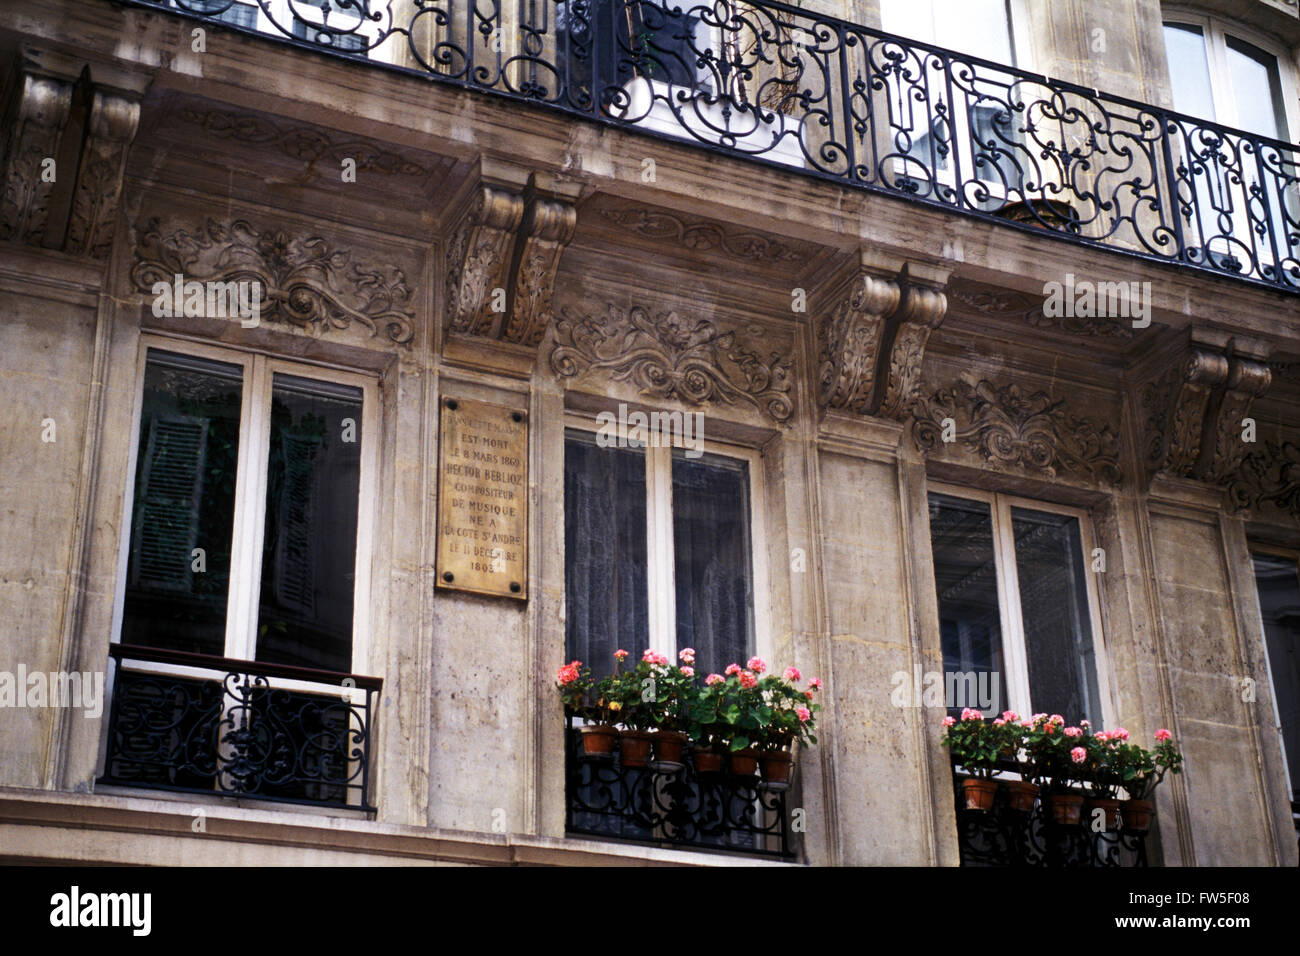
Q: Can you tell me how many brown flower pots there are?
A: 11